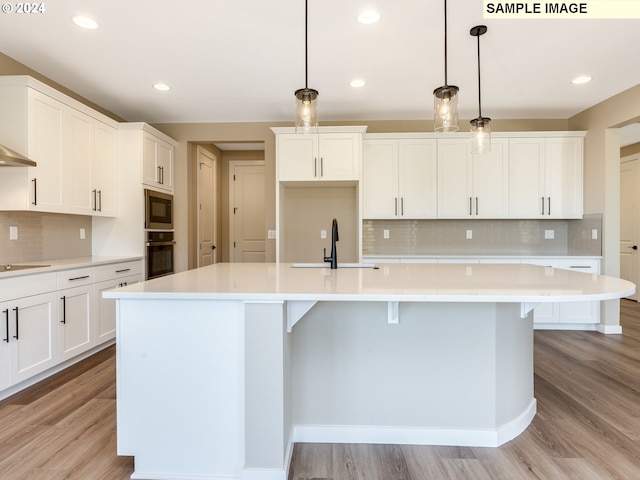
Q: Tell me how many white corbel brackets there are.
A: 3